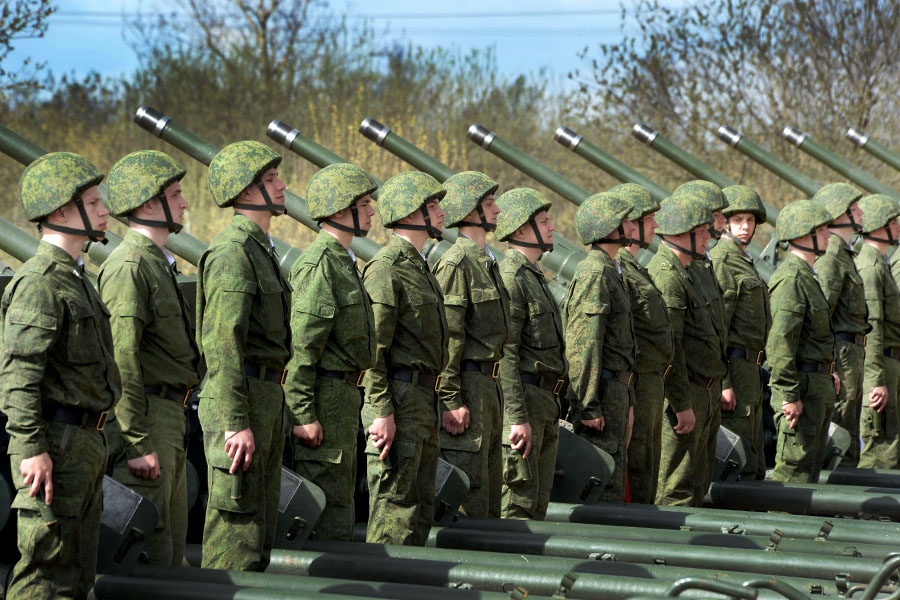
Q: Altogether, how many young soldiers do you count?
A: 15